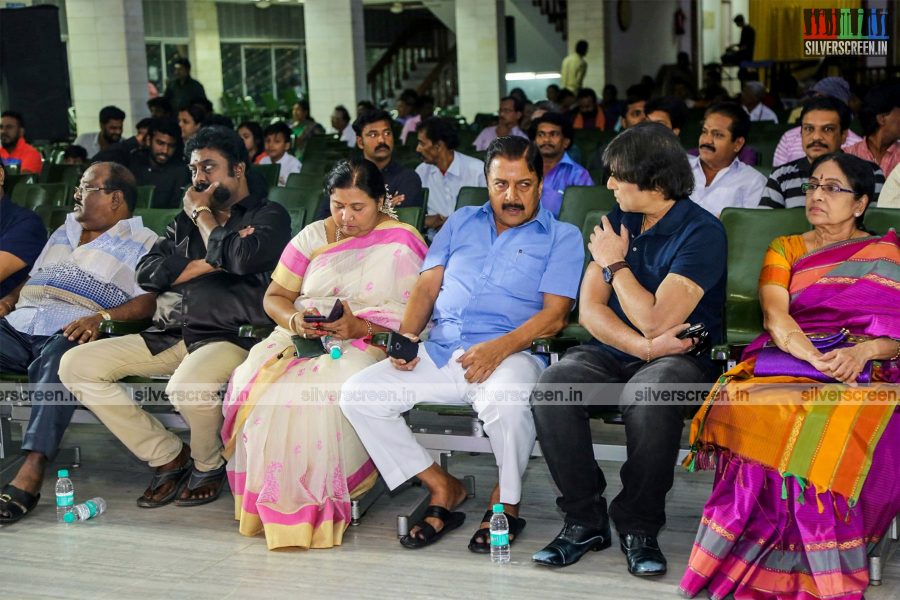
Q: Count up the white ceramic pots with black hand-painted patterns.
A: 0